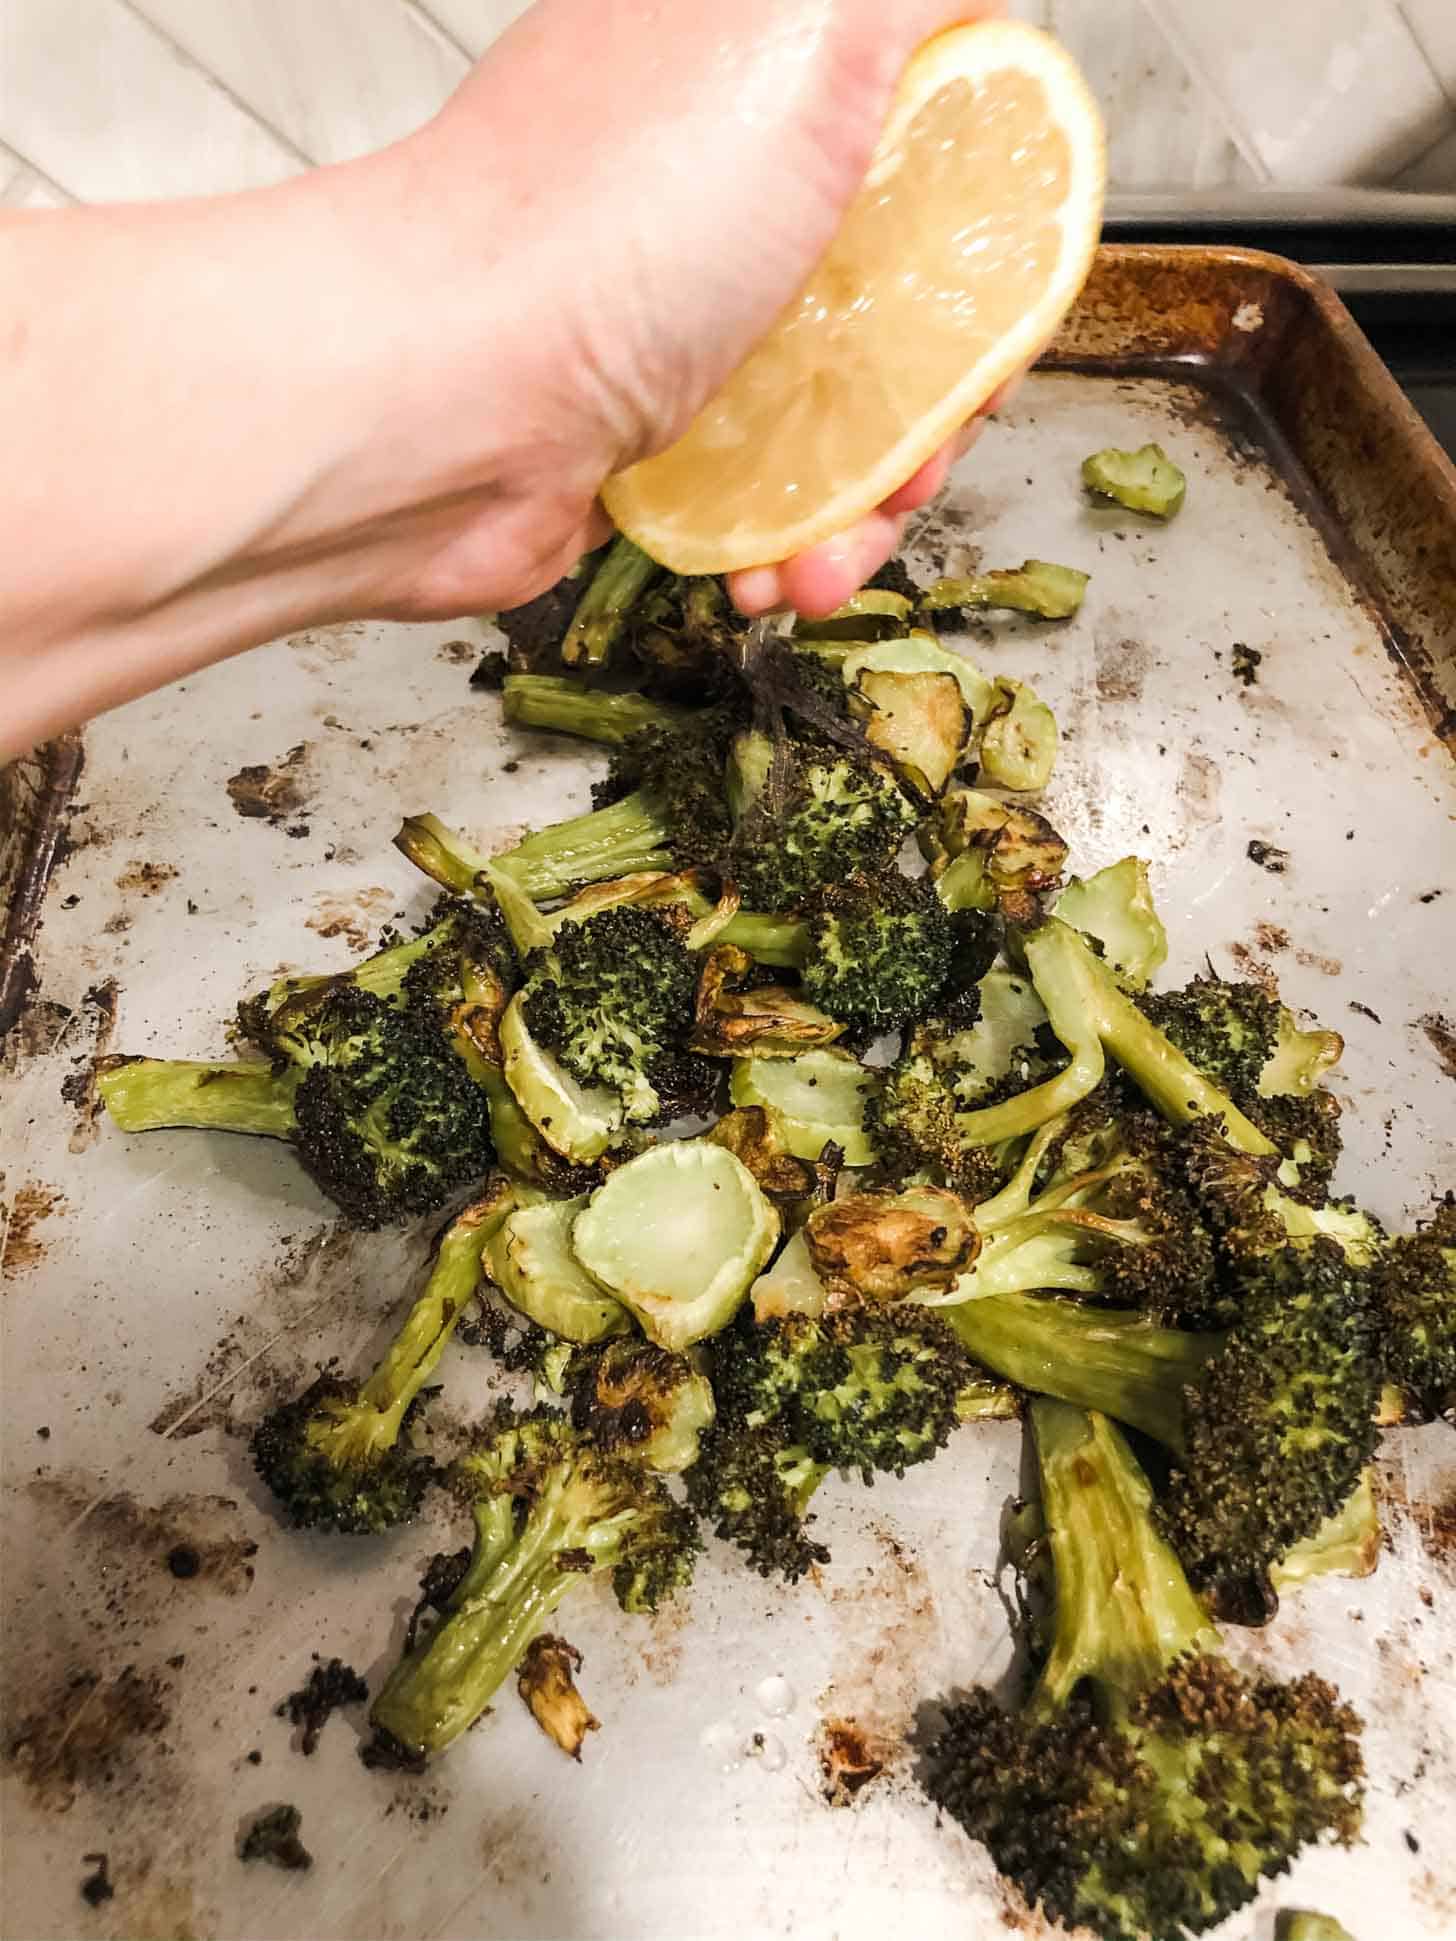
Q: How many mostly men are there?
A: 0